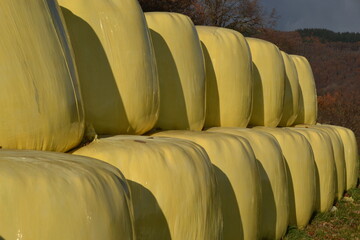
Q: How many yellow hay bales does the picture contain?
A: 15